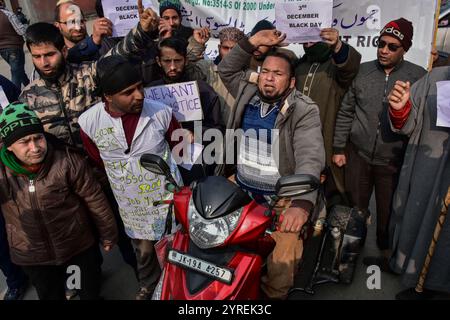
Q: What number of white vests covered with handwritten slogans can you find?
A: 1